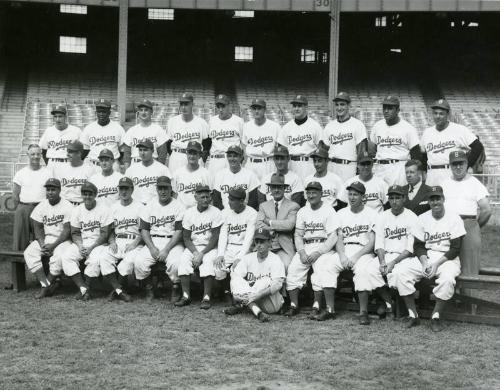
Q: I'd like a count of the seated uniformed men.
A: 11